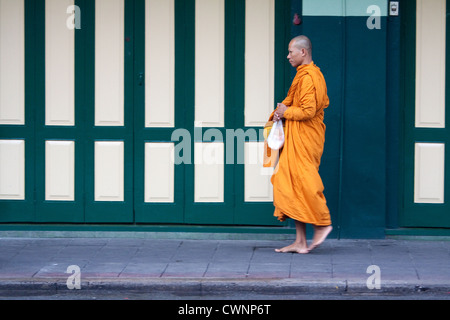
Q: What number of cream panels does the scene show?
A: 14